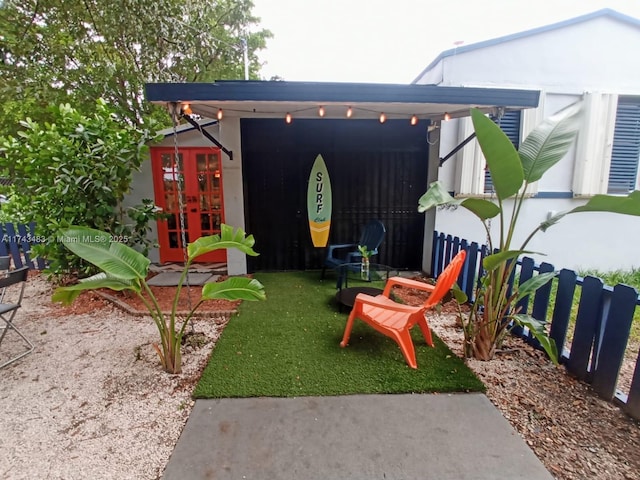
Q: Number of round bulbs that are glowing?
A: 8